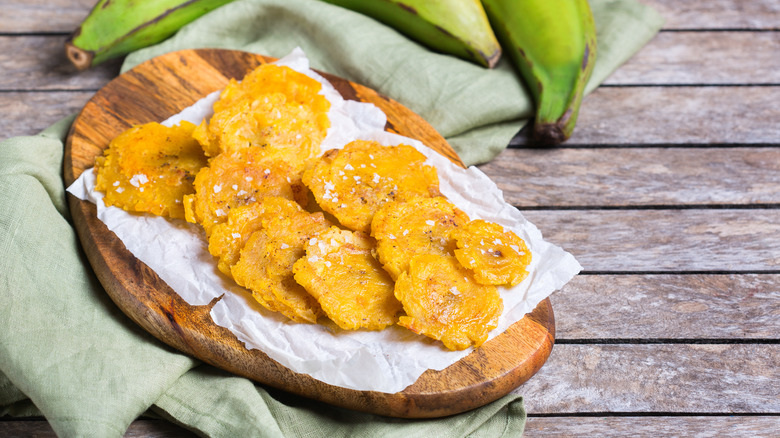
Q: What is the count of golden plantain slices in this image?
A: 11